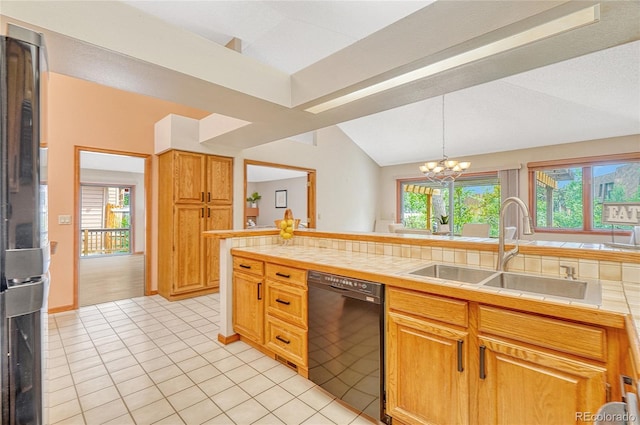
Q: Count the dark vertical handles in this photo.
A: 7